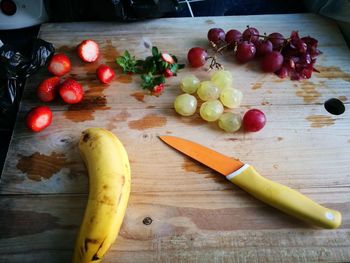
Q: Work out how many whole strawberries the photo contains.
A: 6